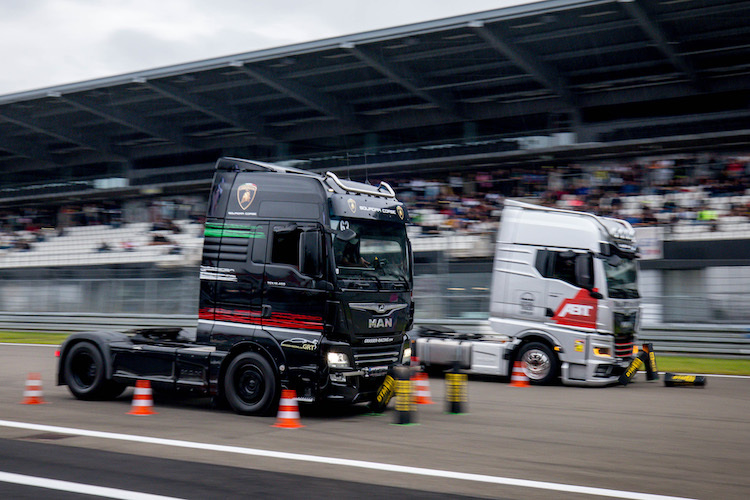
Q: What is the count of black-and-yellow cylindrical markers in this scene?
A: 6